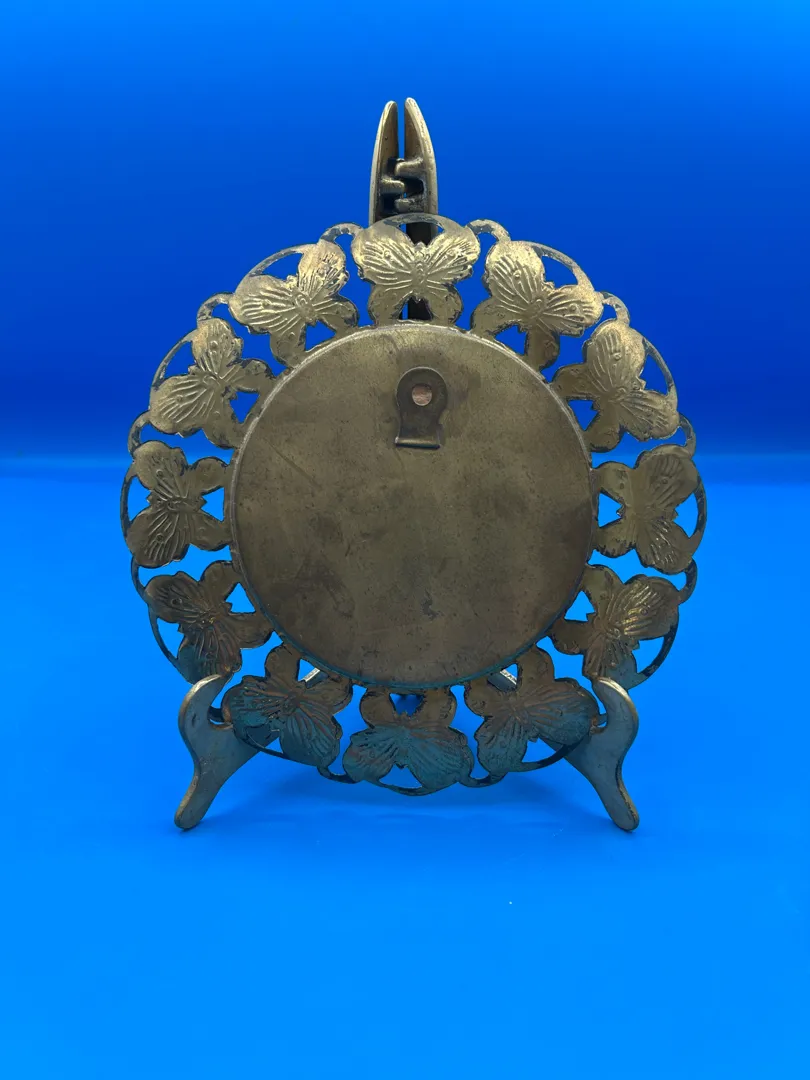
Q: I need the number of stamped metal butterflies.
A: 12